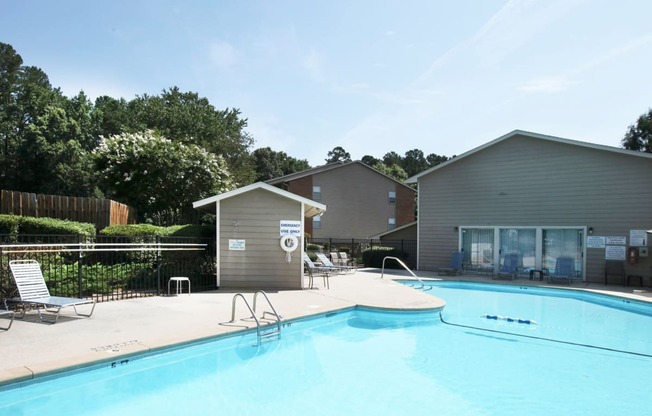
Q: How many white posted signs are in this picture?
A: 6